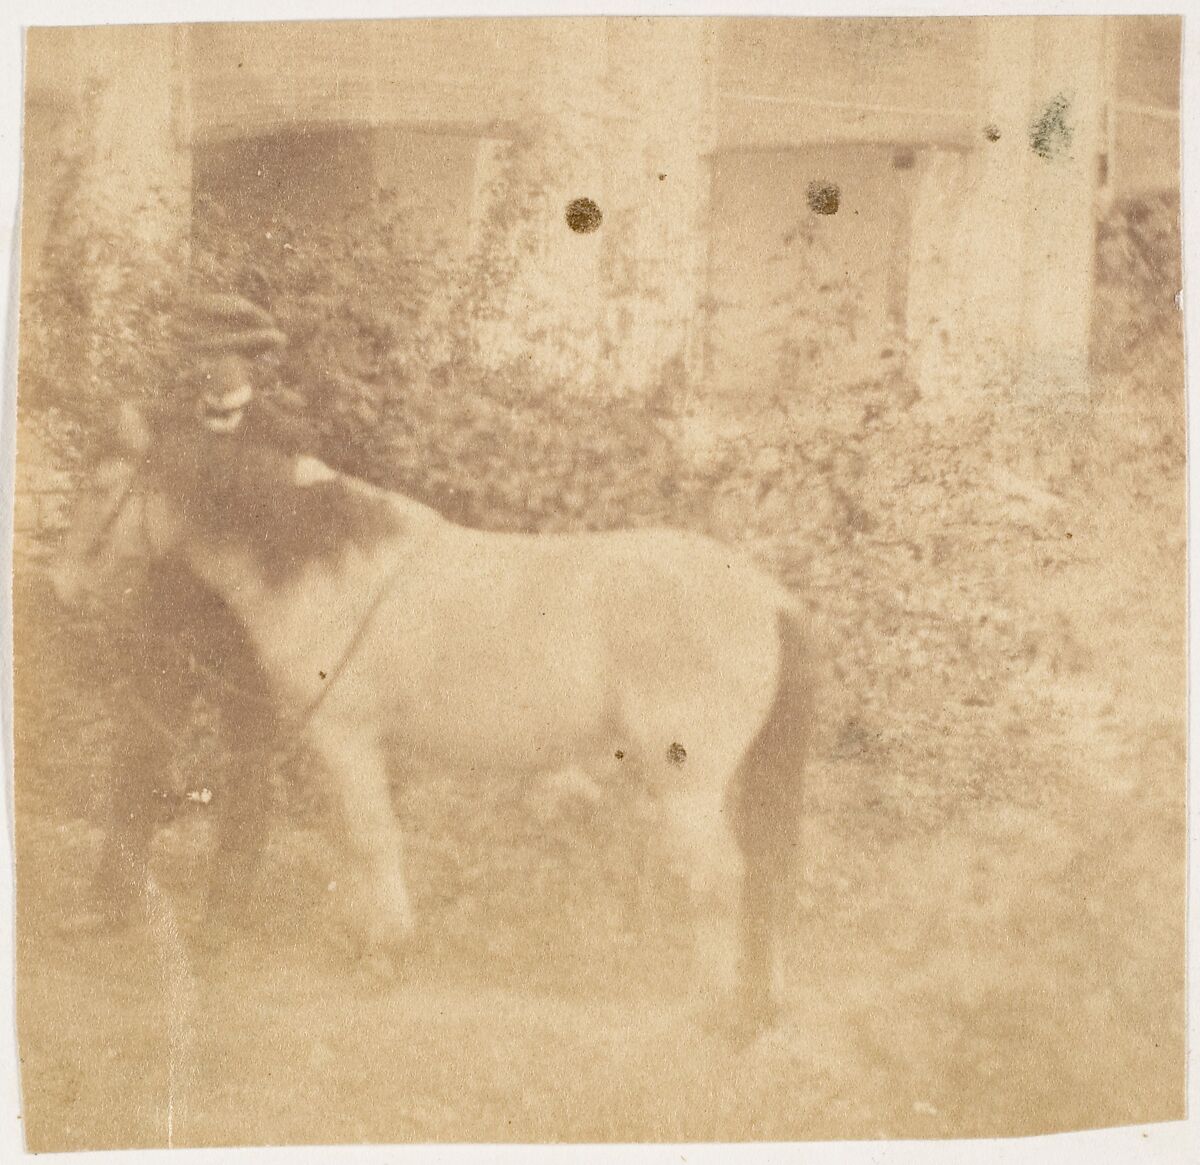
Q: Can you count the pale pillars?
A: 3